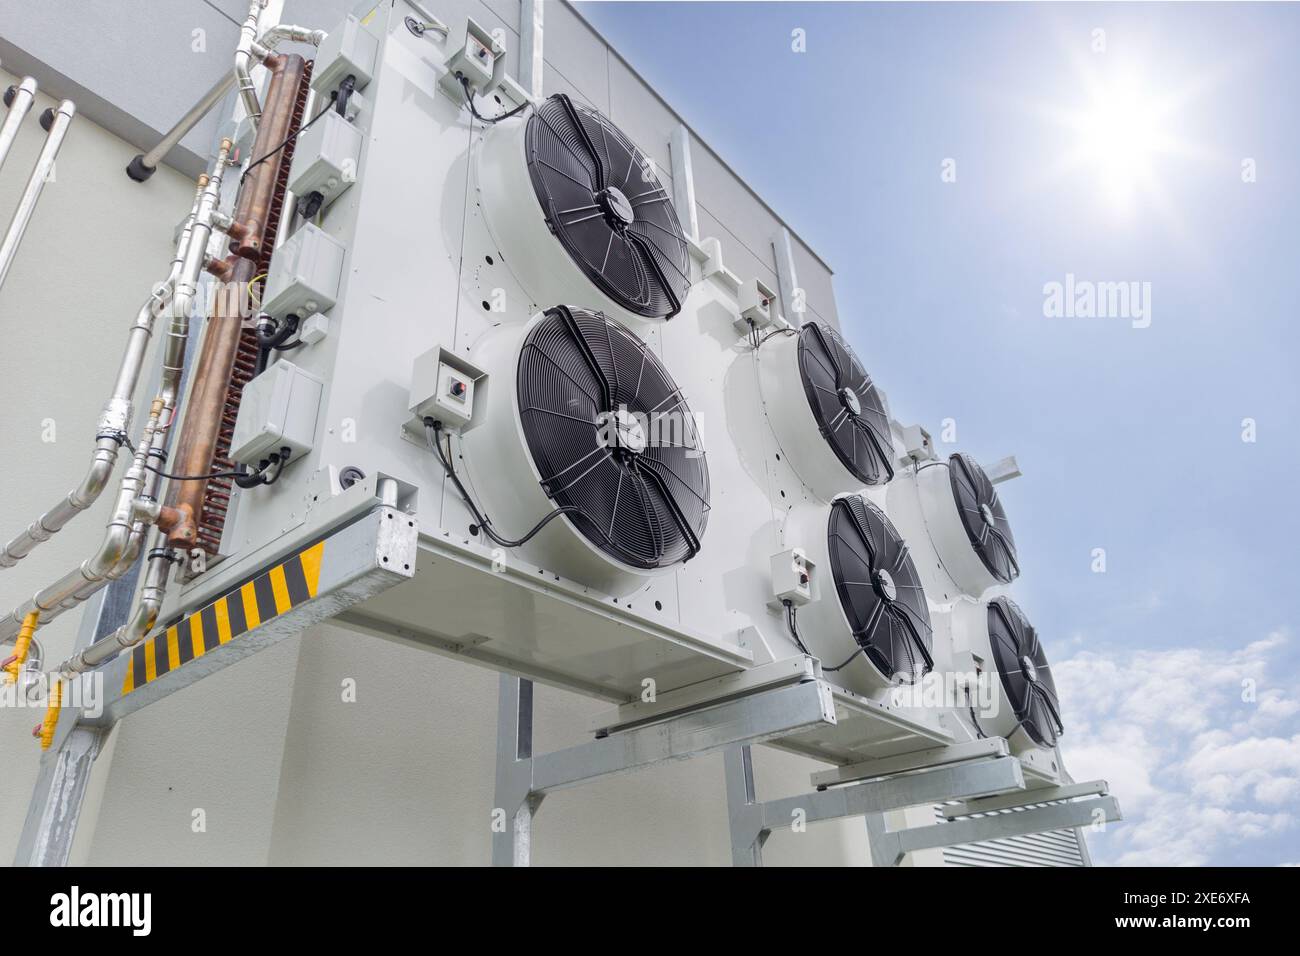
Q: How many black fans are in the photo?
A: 6